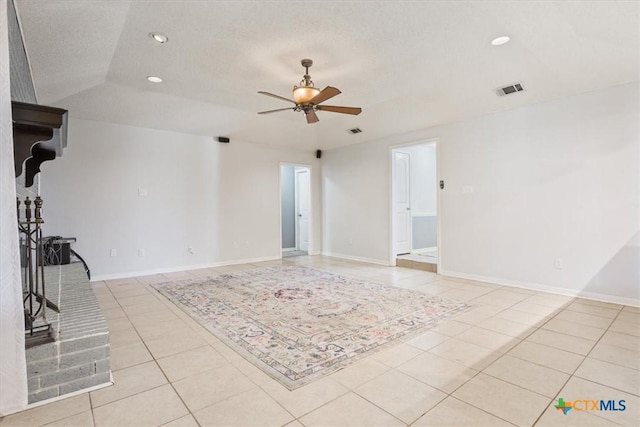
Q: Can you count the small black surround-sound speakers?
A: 2